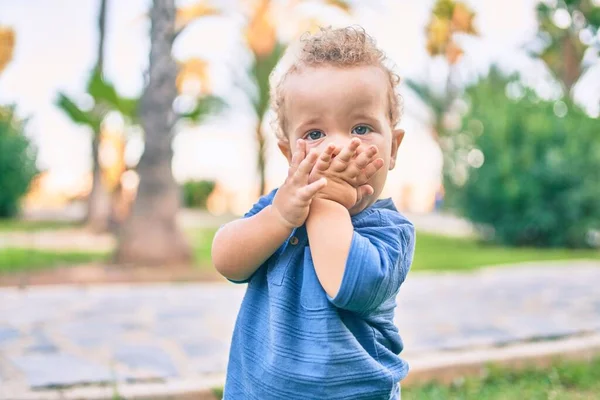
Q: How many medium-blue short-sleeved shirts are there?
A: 1